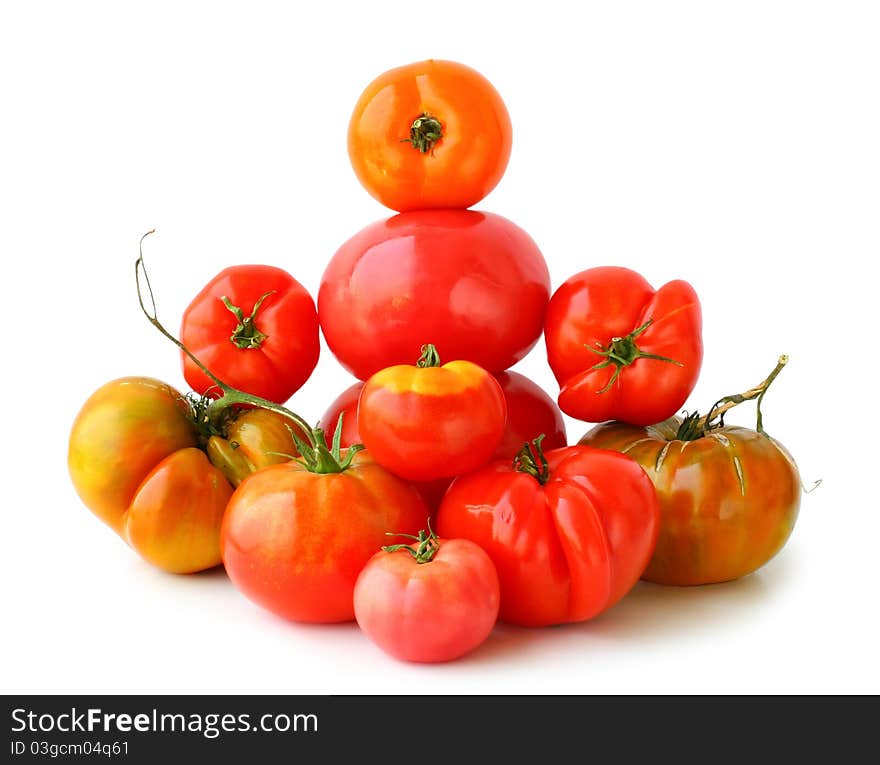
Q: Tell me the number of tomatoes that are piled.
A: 11